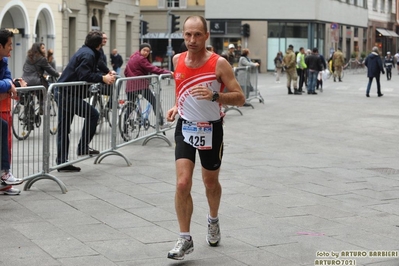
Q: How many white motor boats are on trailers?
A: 0